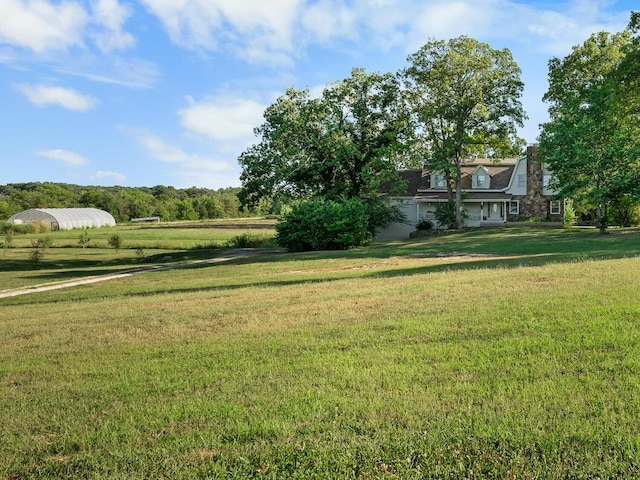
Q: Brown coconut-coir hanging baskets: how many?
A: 0